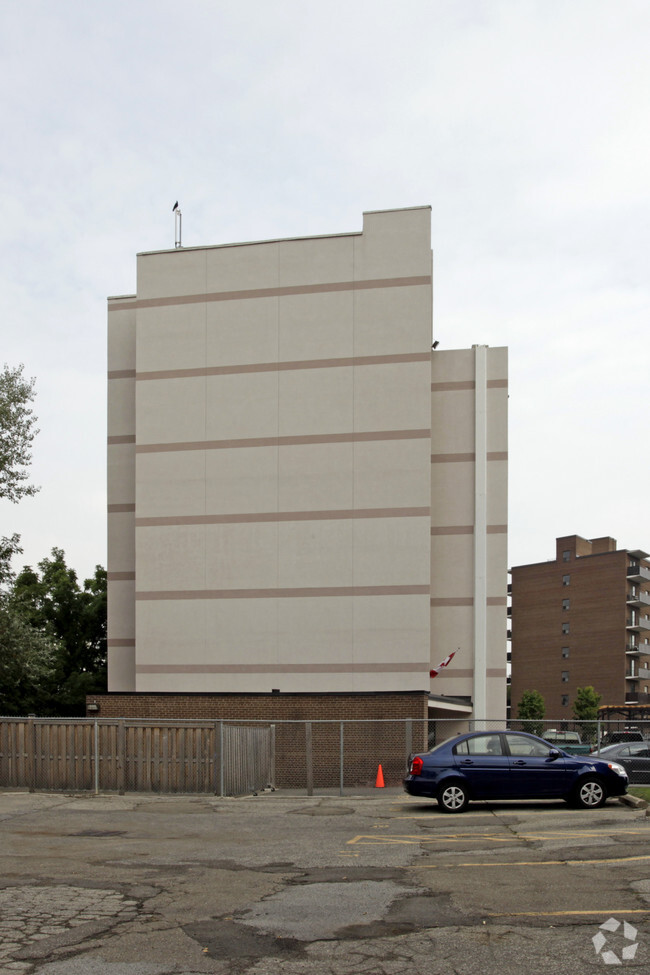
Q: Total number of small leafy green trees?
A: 2